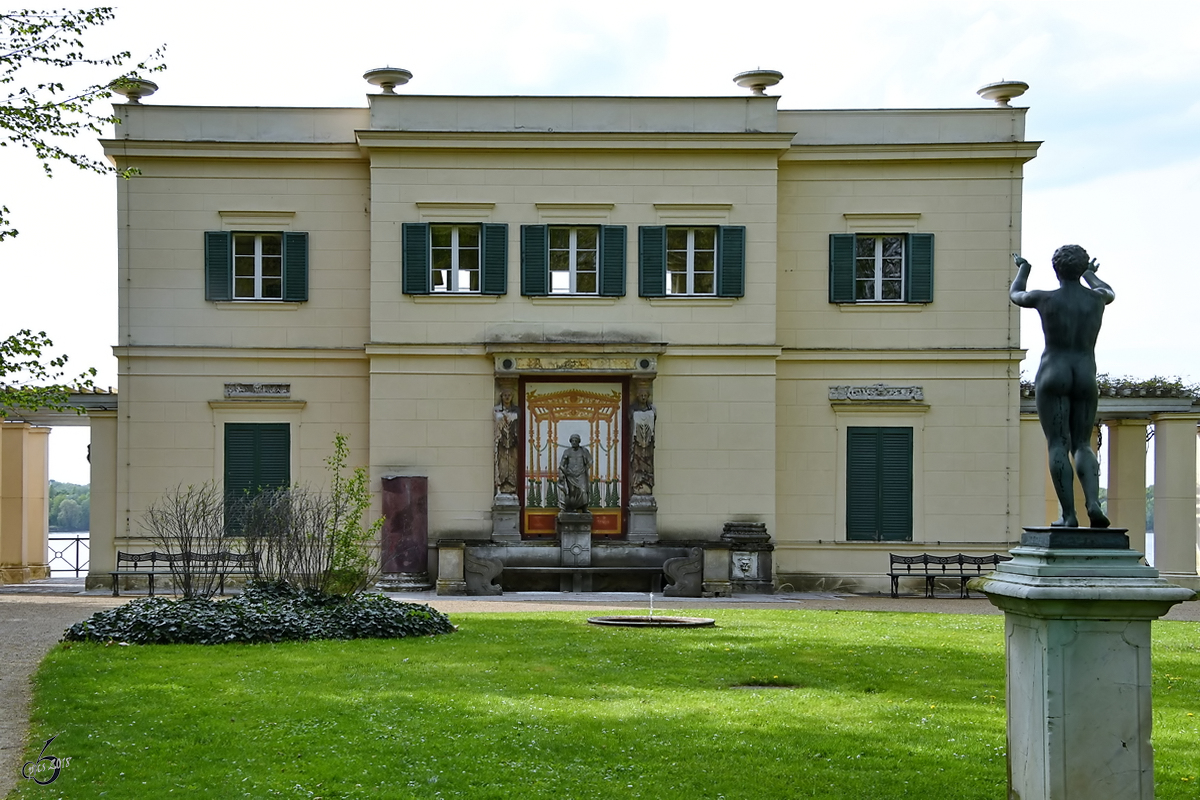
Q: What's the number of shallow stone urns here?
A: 4